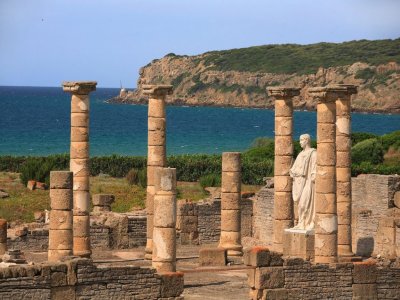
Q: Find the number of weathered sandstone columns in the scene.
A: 8